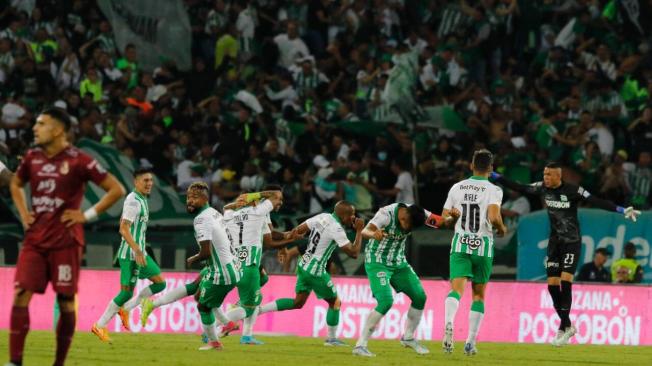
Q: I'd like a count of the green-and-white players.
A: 7